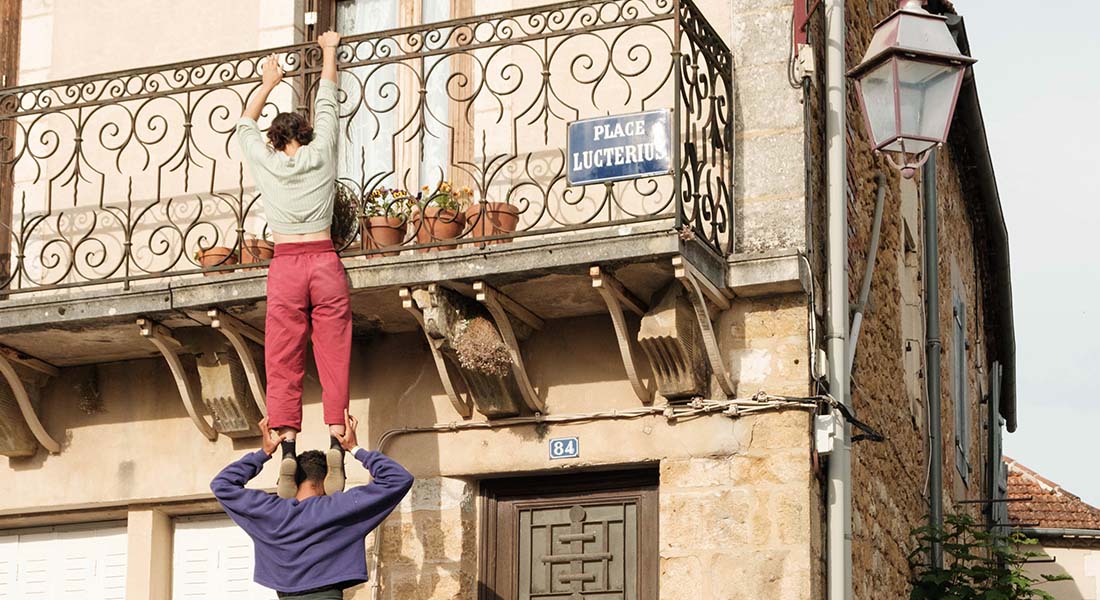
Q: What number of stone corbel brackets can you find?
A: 4